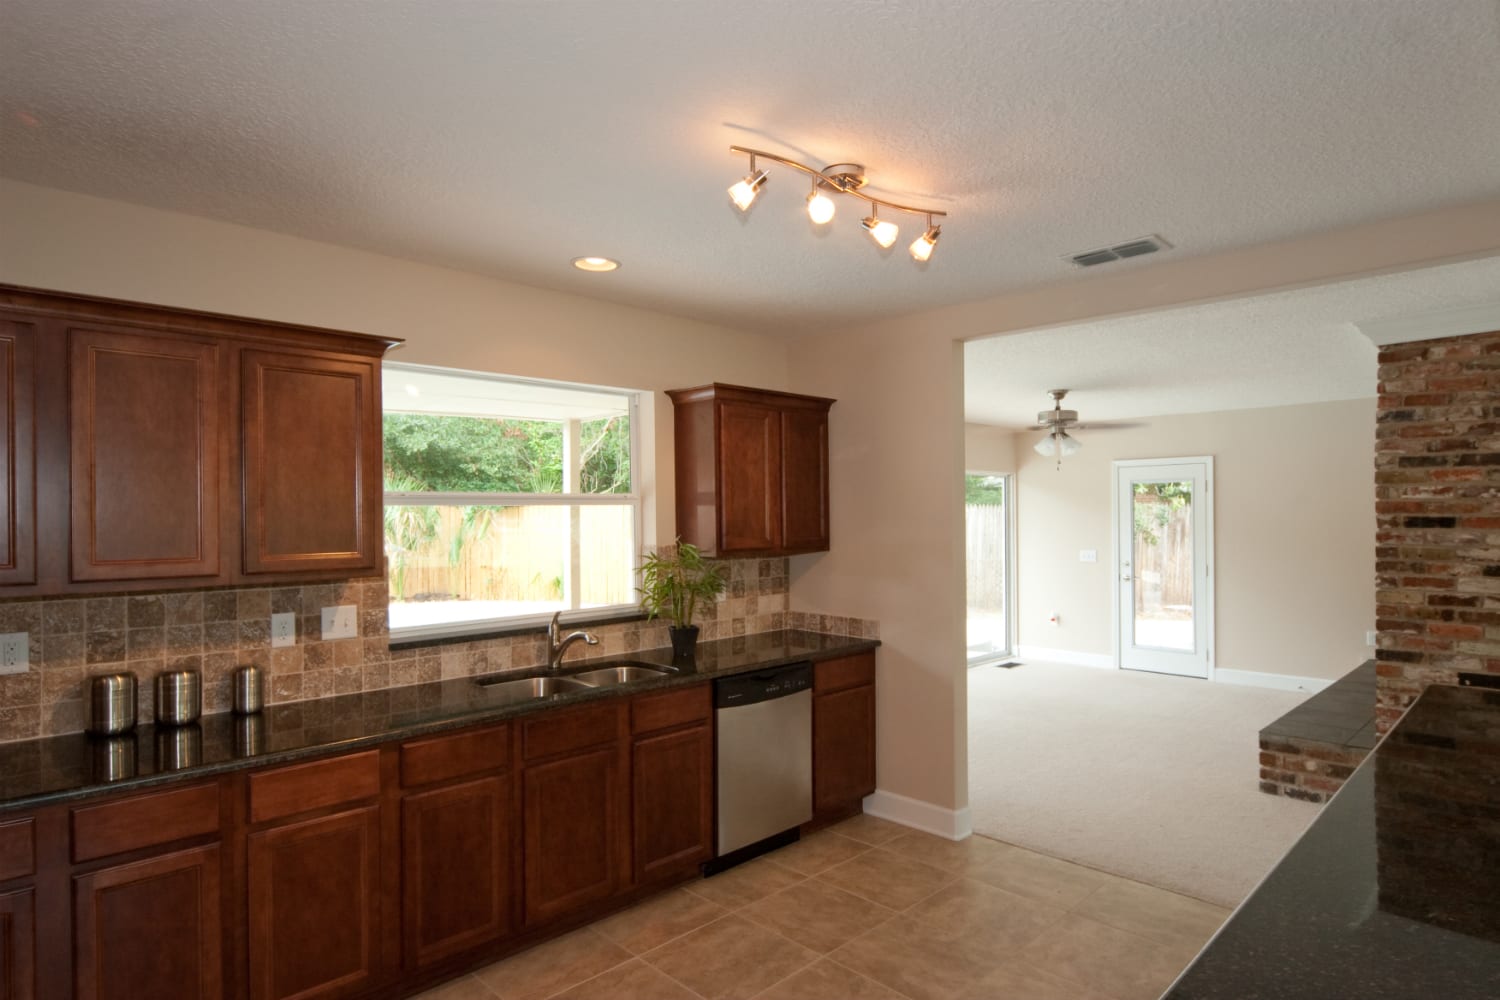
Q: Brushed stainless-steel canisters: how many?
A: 3